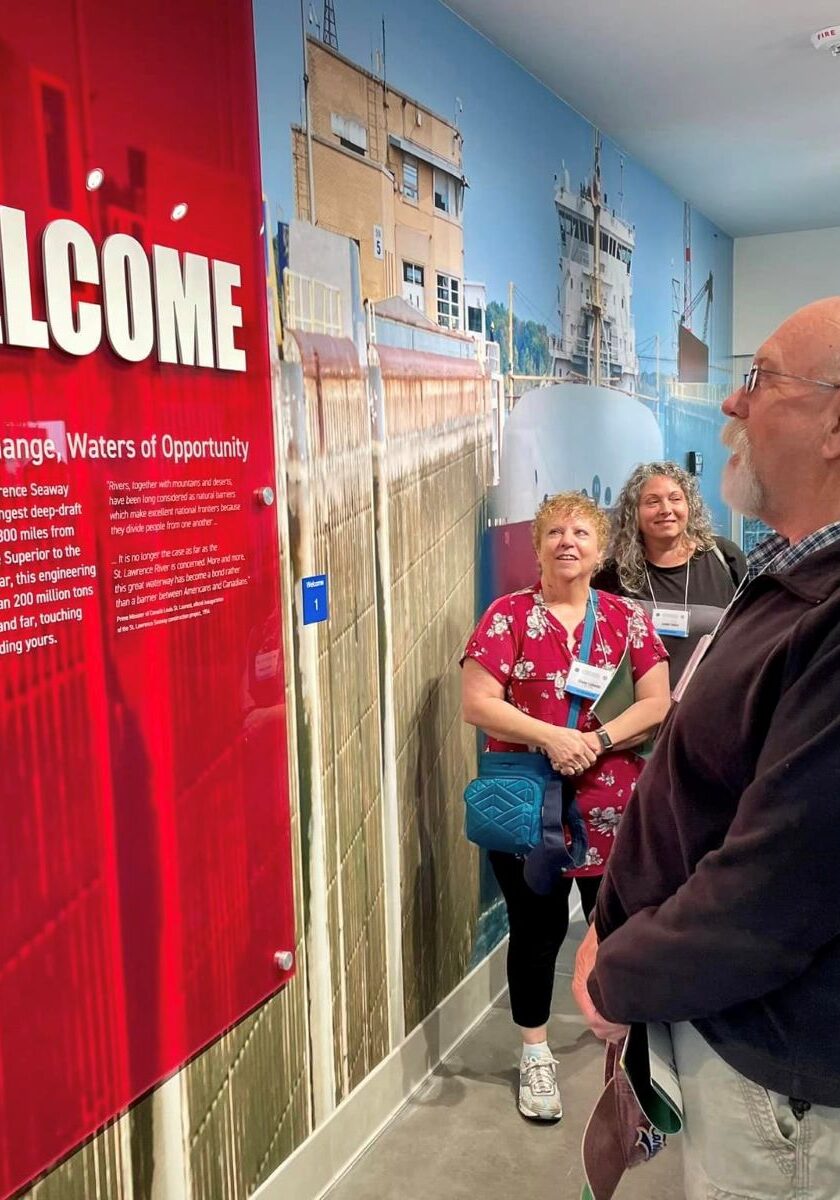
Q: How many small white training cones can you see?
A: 0